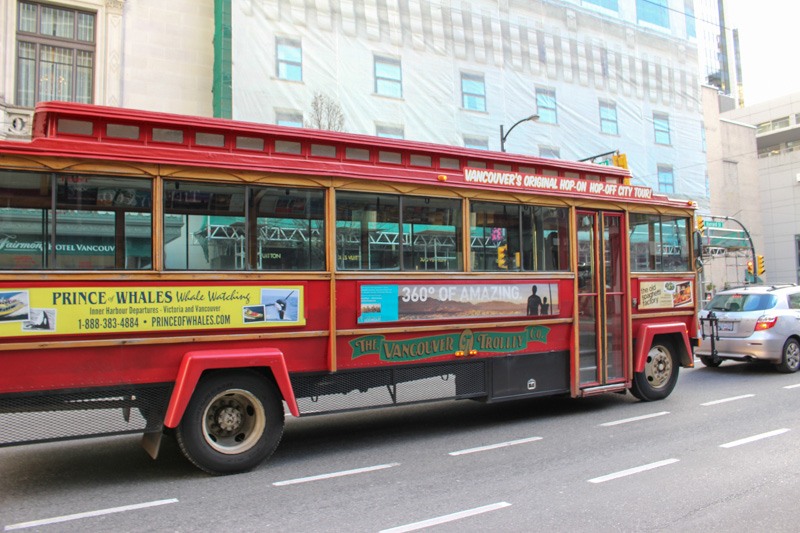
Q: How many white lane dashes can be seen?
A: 9